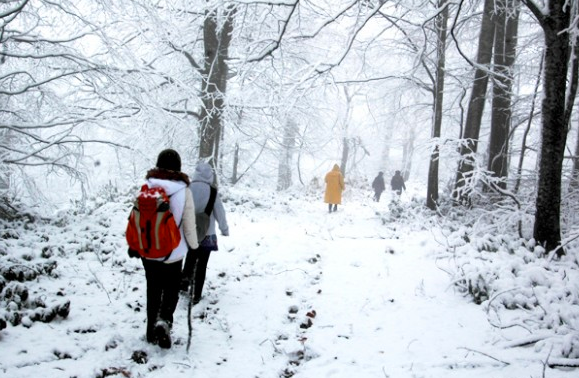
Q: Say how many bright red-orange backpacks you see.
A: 1